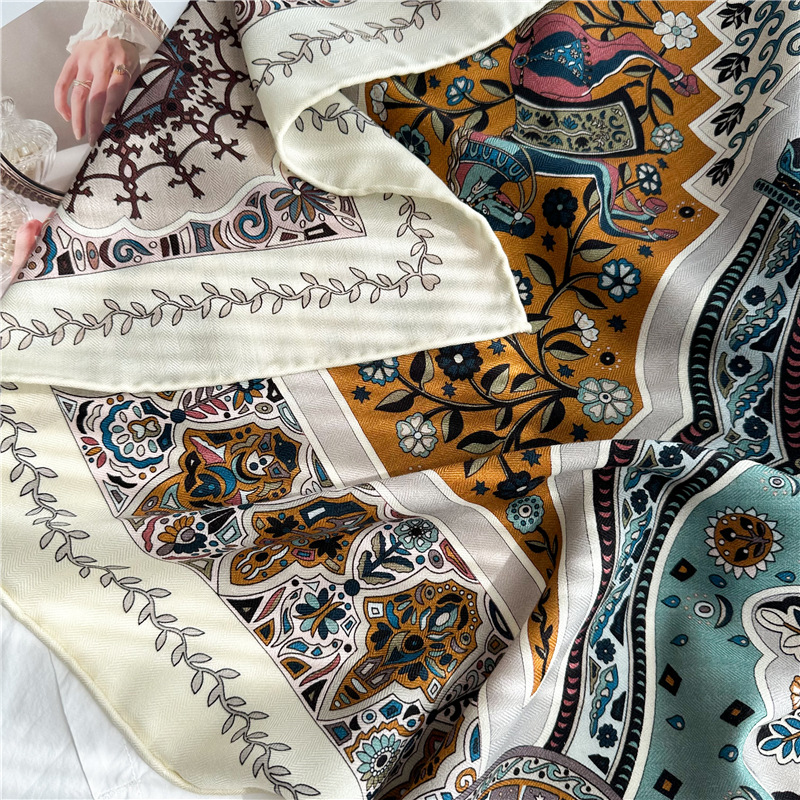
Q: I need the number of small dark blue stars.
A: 13